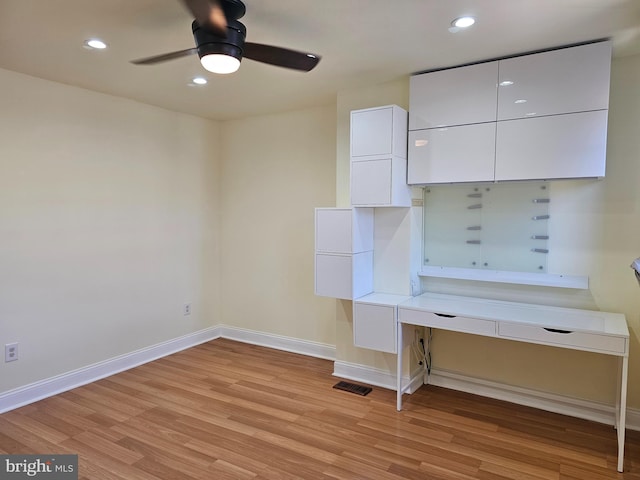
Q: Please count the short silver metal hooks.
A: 8